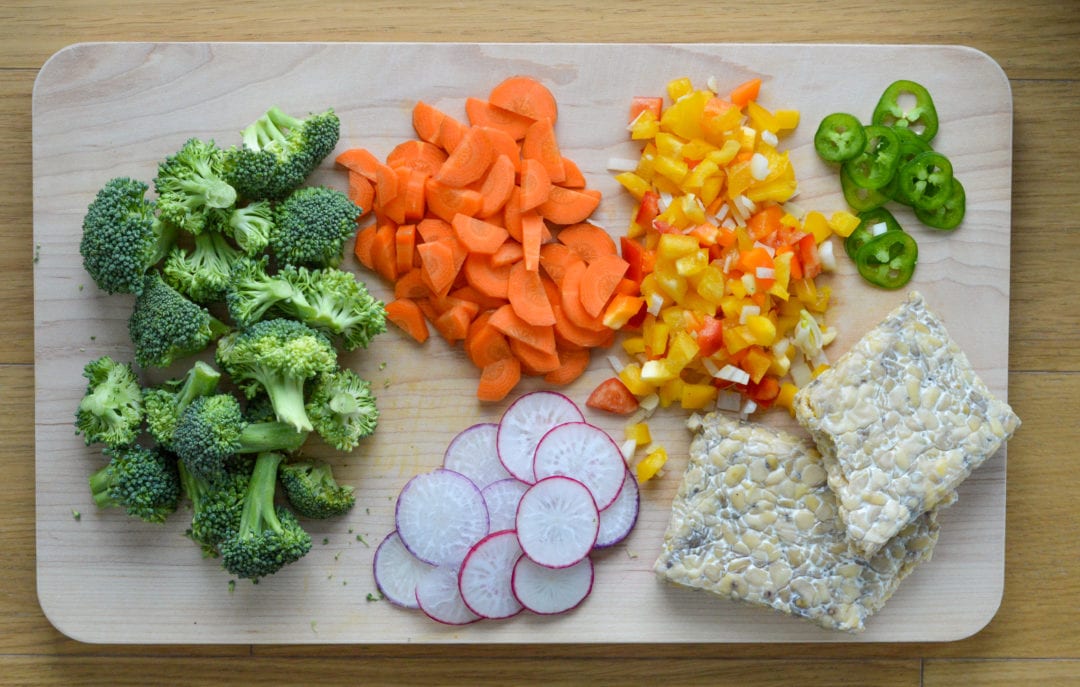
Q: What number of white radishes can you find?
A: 11